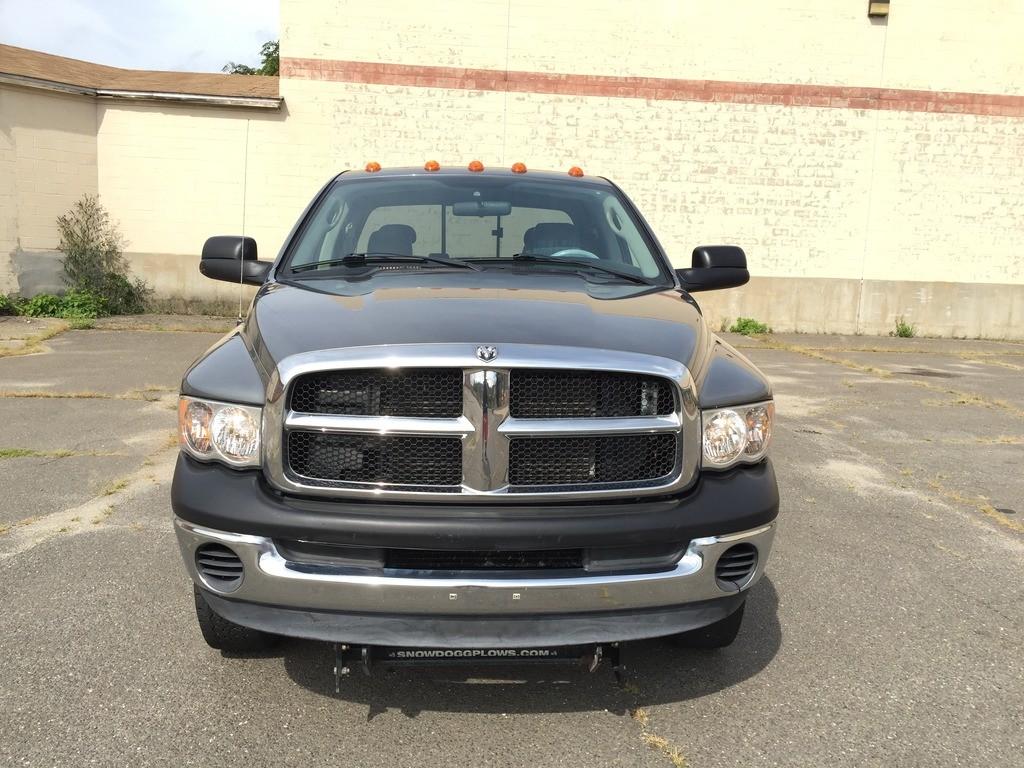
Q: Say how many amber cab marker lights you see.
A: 5